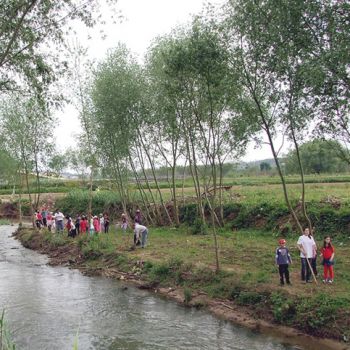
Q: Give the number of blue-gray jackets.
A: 1